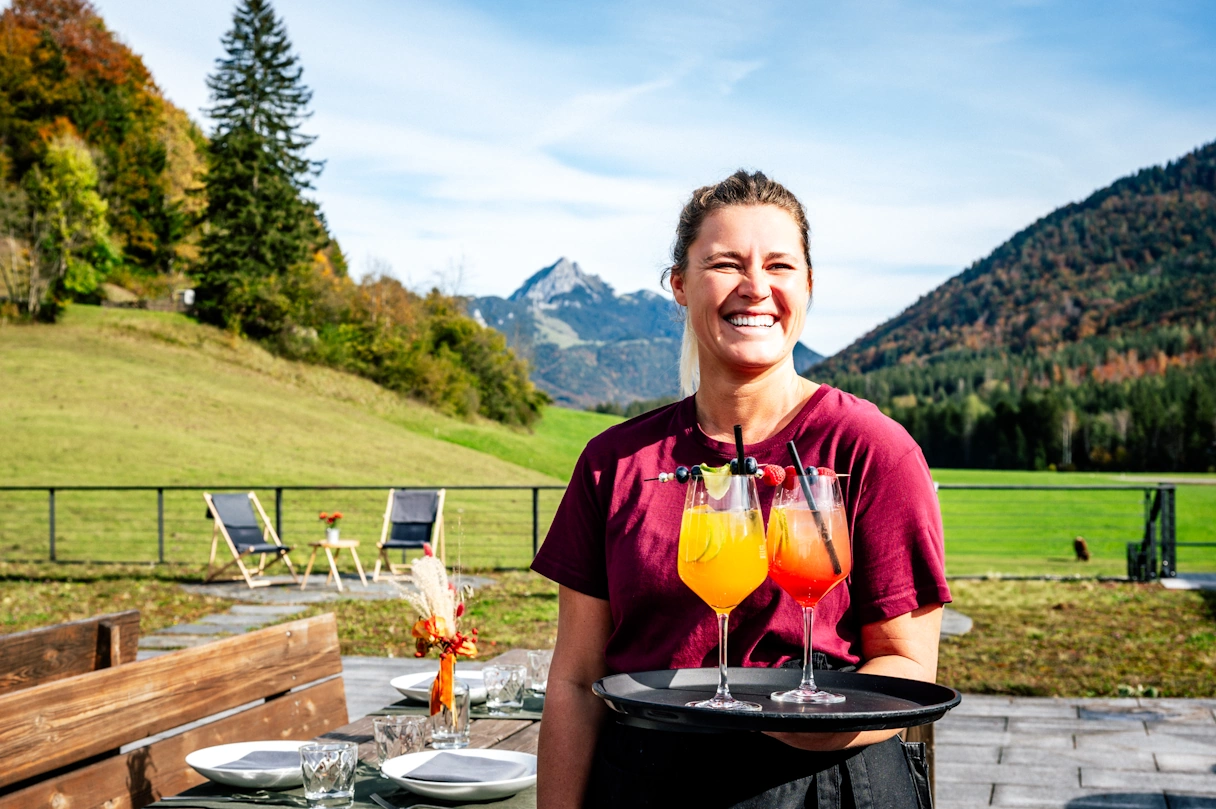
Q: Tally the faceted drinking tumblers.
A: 4